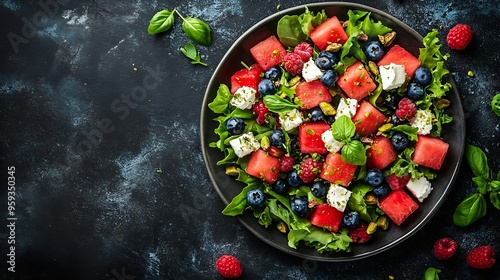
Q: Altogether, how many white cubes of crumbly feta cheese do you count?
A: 10